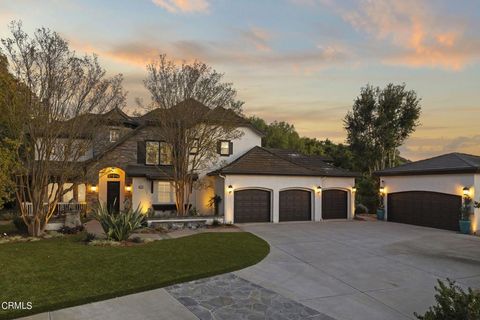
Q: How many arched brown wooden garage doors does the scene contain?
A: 4